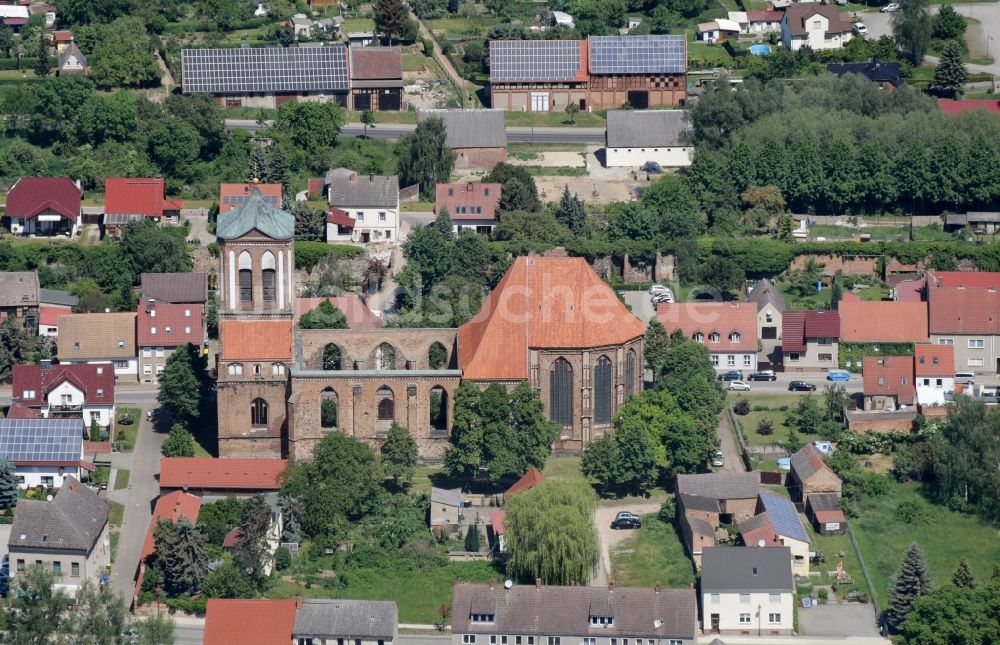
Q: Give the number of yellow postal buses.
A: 0